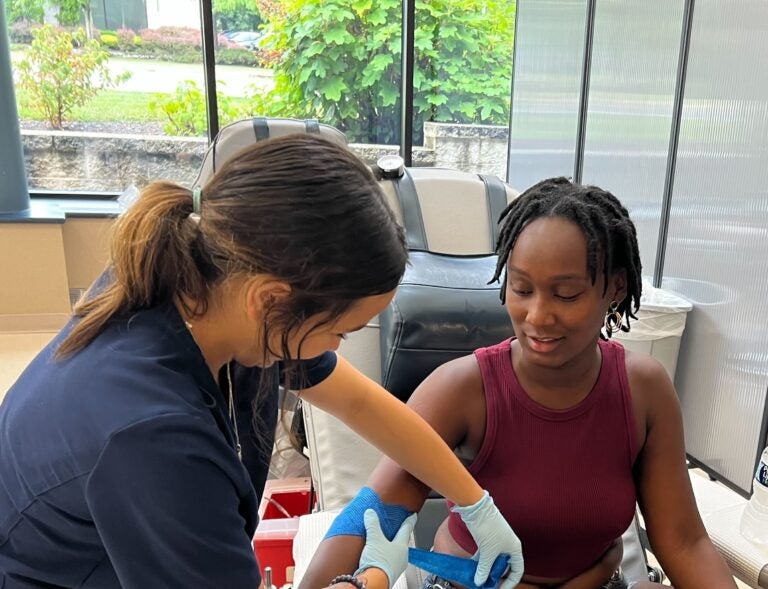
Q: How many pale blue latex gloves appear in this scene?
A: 2